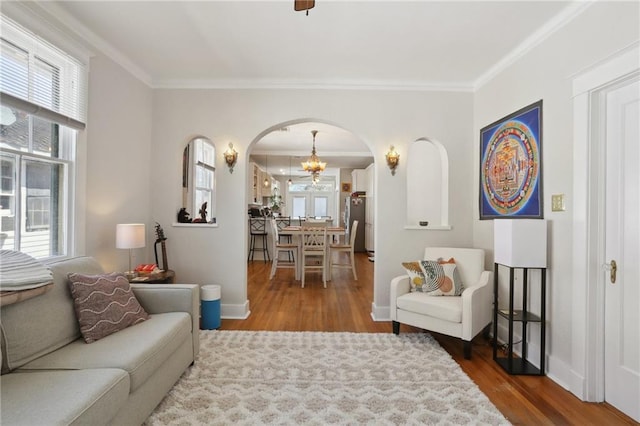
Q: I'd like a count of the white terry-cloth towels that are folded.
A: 0